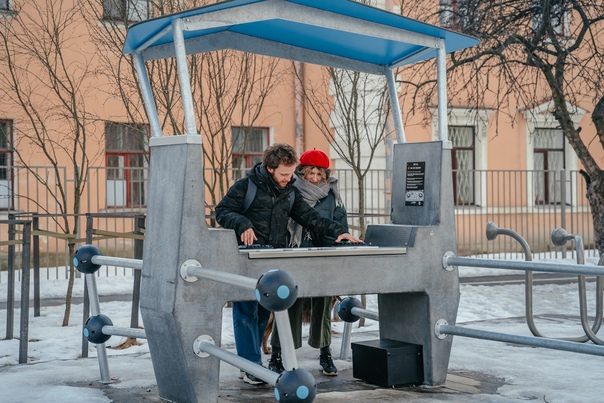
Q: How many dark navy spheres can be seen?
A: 5